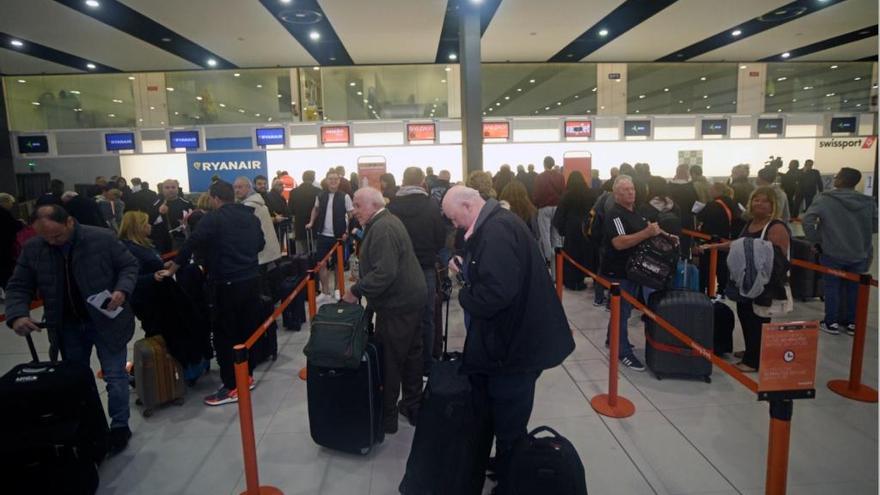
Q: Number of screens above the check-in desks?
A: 12